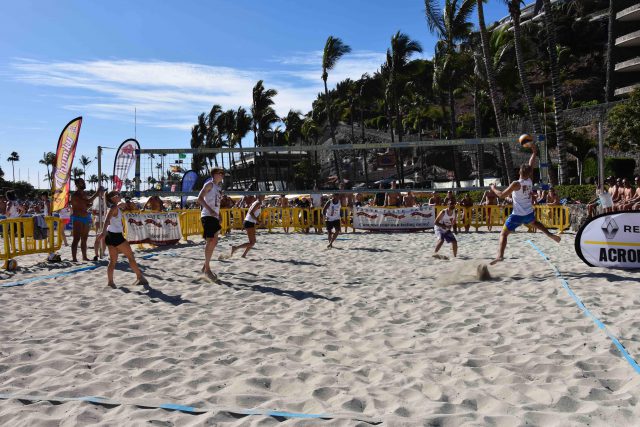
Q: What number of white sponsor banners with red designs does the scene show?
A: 2